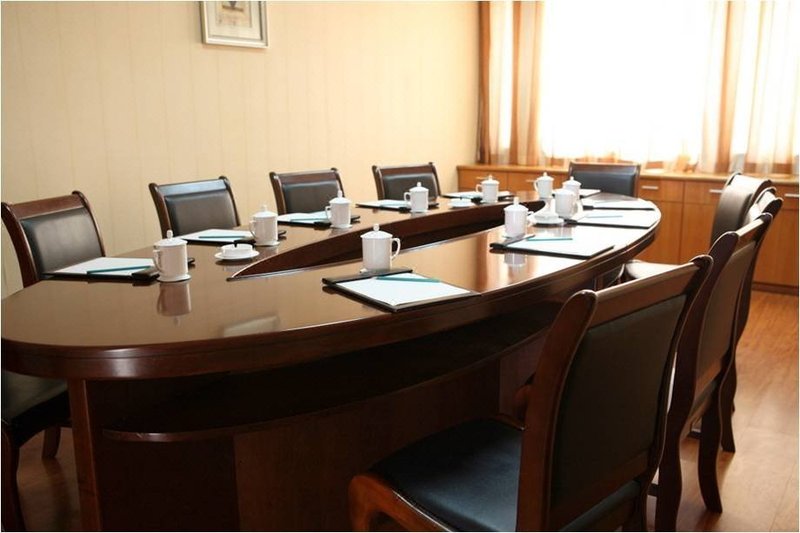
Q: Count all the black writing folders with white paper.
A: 10